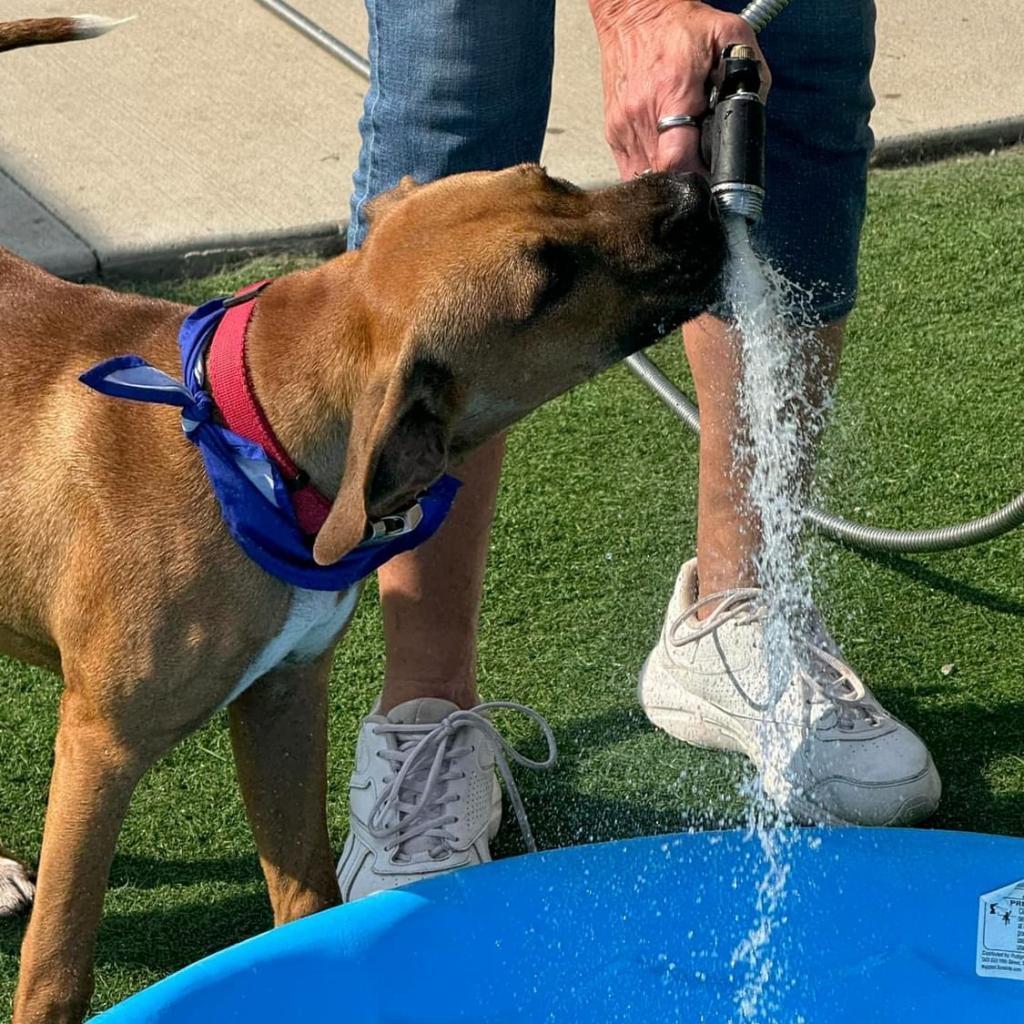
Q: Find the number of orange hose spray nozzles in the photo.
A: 0